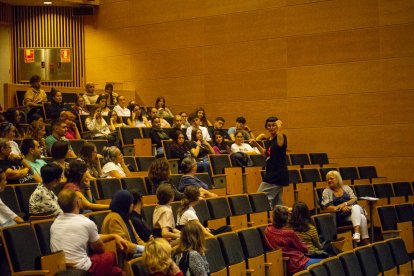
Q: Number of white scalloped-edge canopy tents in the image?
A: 0